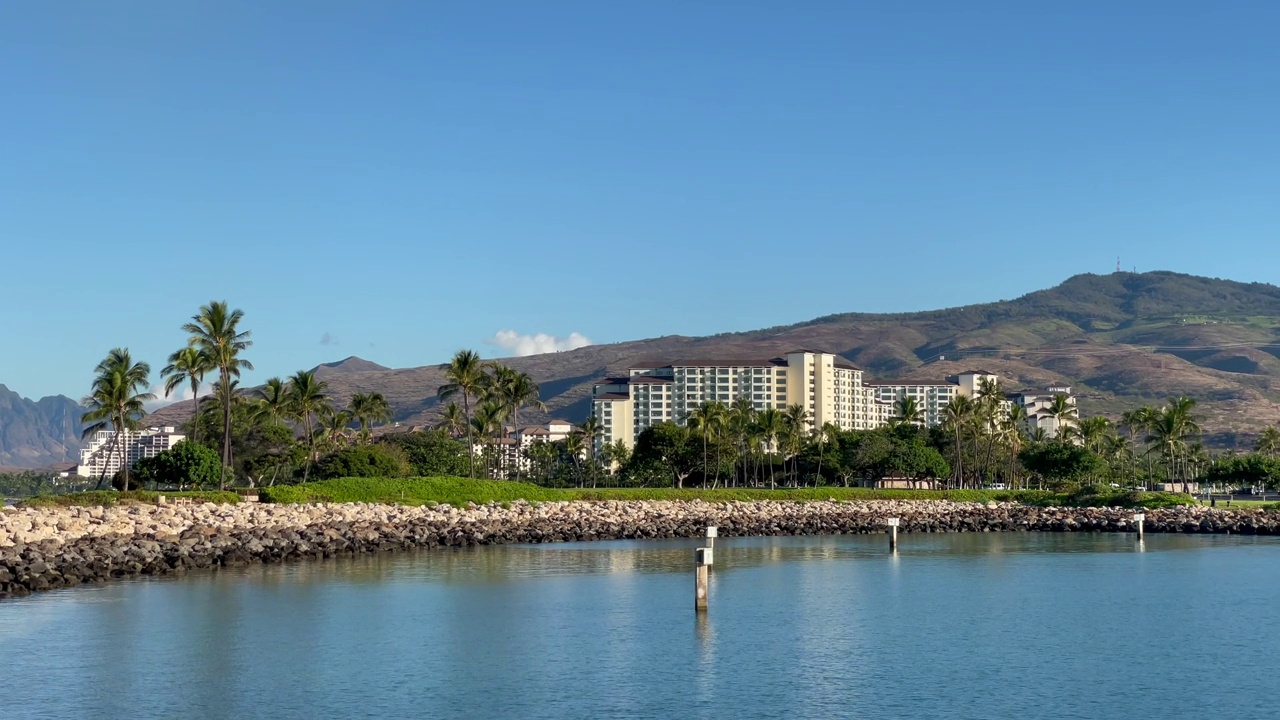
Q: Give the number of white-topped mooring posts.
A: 4